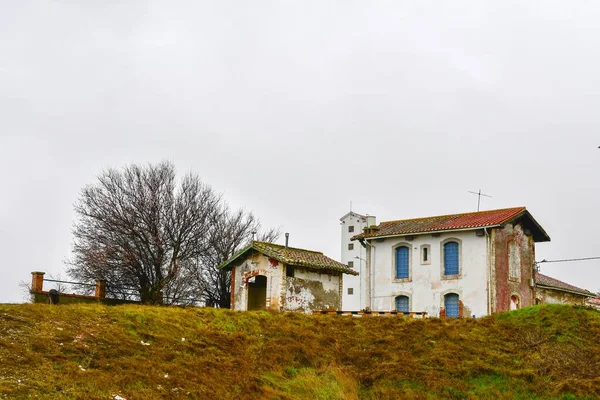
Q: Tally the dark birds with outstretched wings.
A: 0